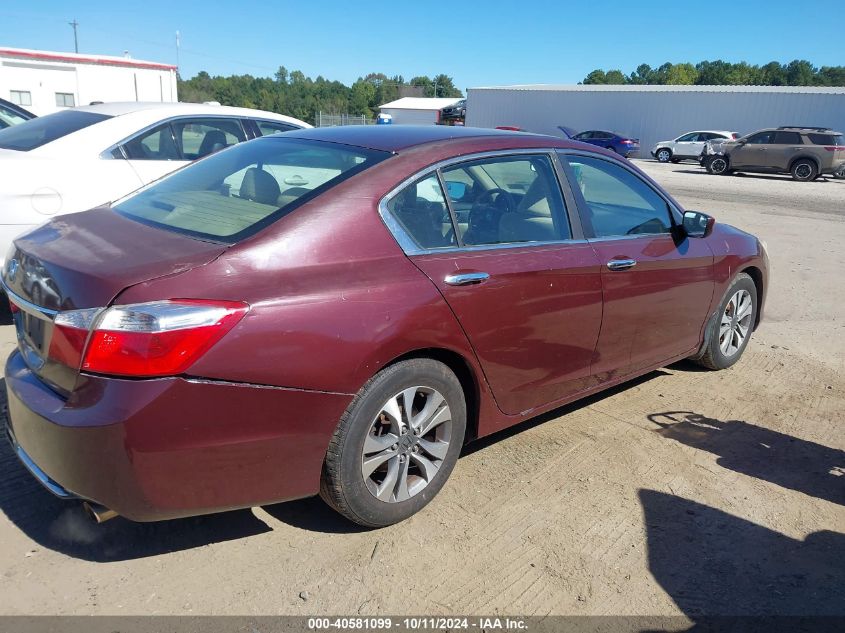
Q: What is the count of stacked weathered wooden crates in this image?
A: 0